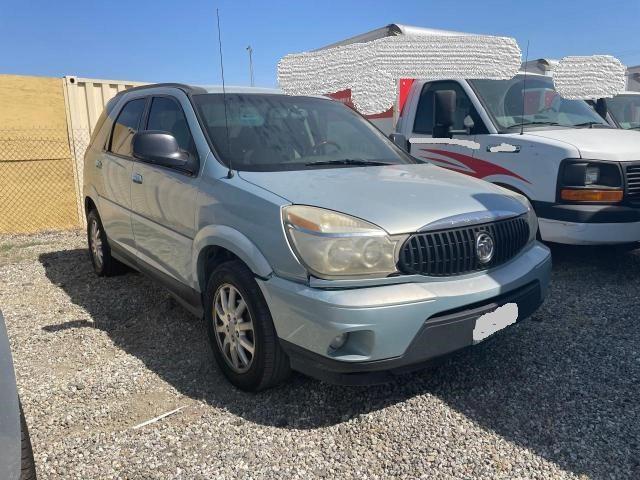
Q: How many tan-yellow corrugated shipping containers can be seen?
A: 1